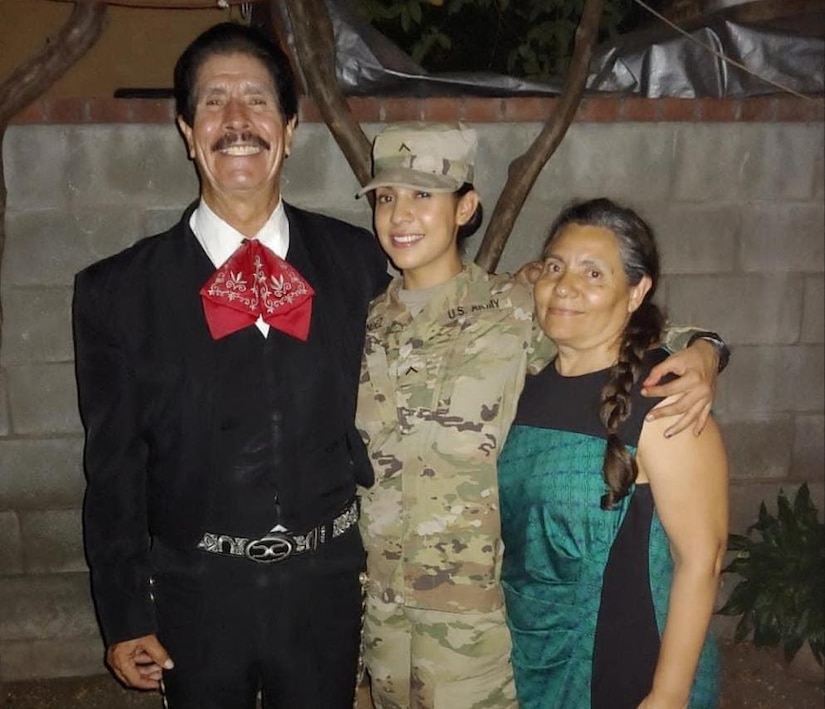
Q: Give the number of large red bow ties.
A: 1